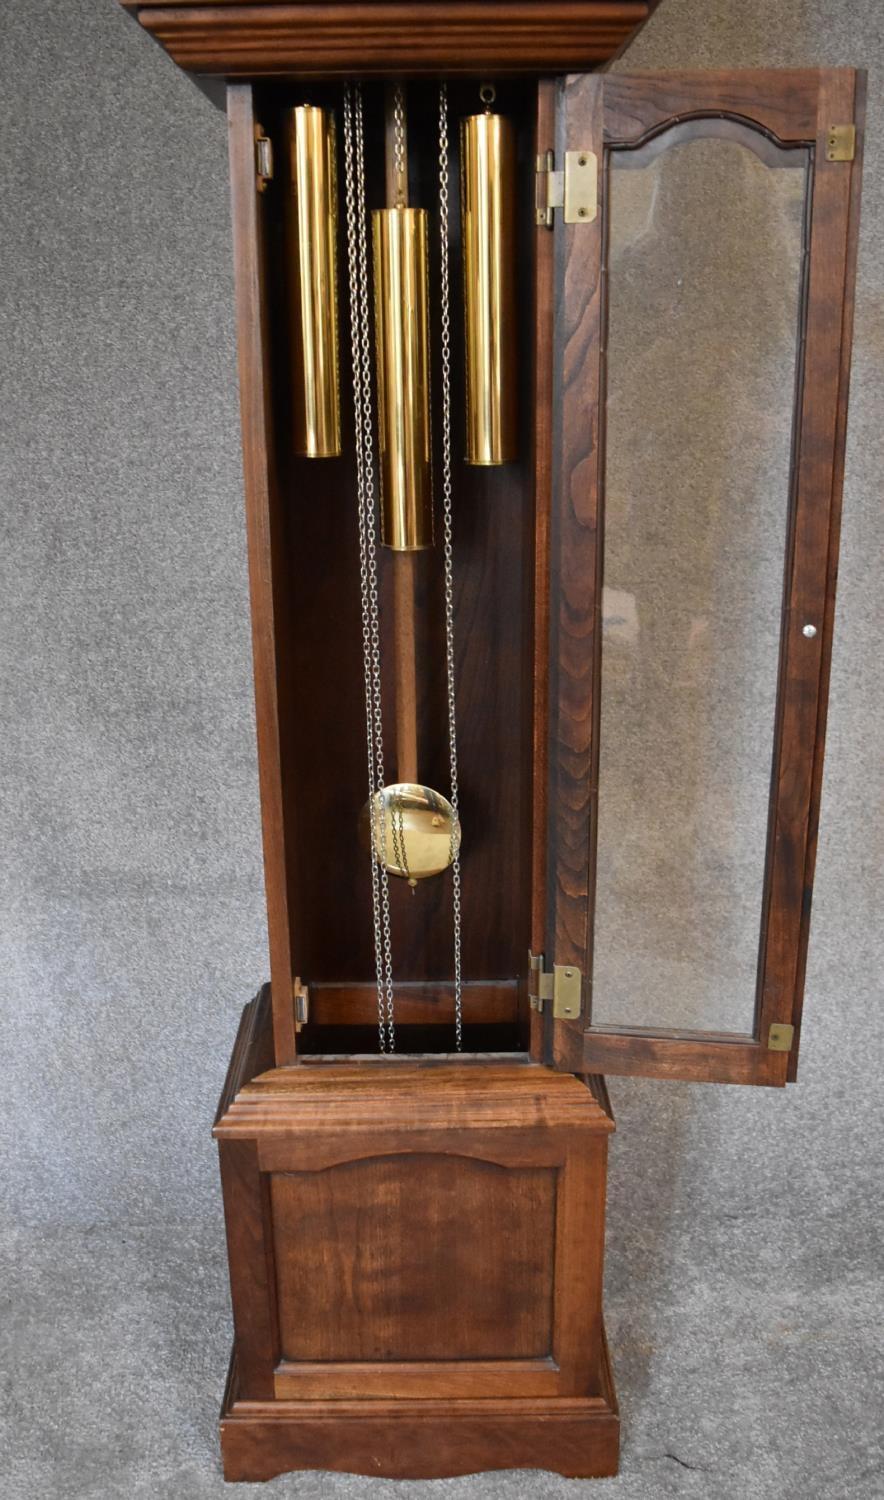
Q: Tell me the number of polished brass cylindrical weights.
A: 3